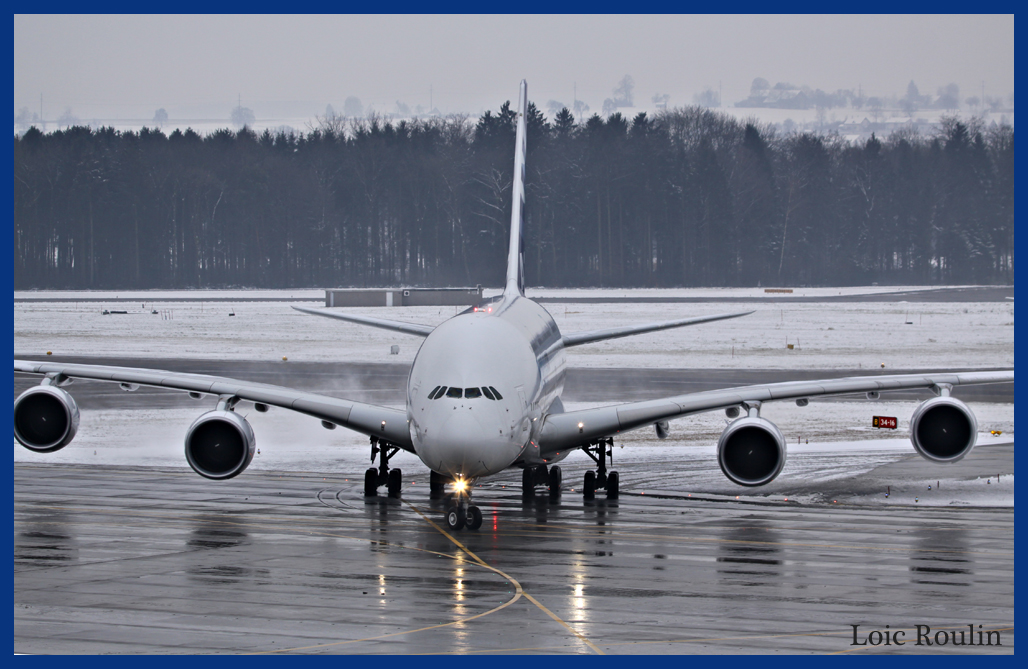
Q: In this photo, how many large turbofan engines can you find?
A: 4